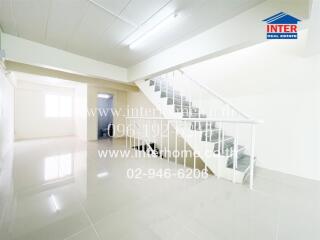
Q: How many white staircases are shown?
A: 1